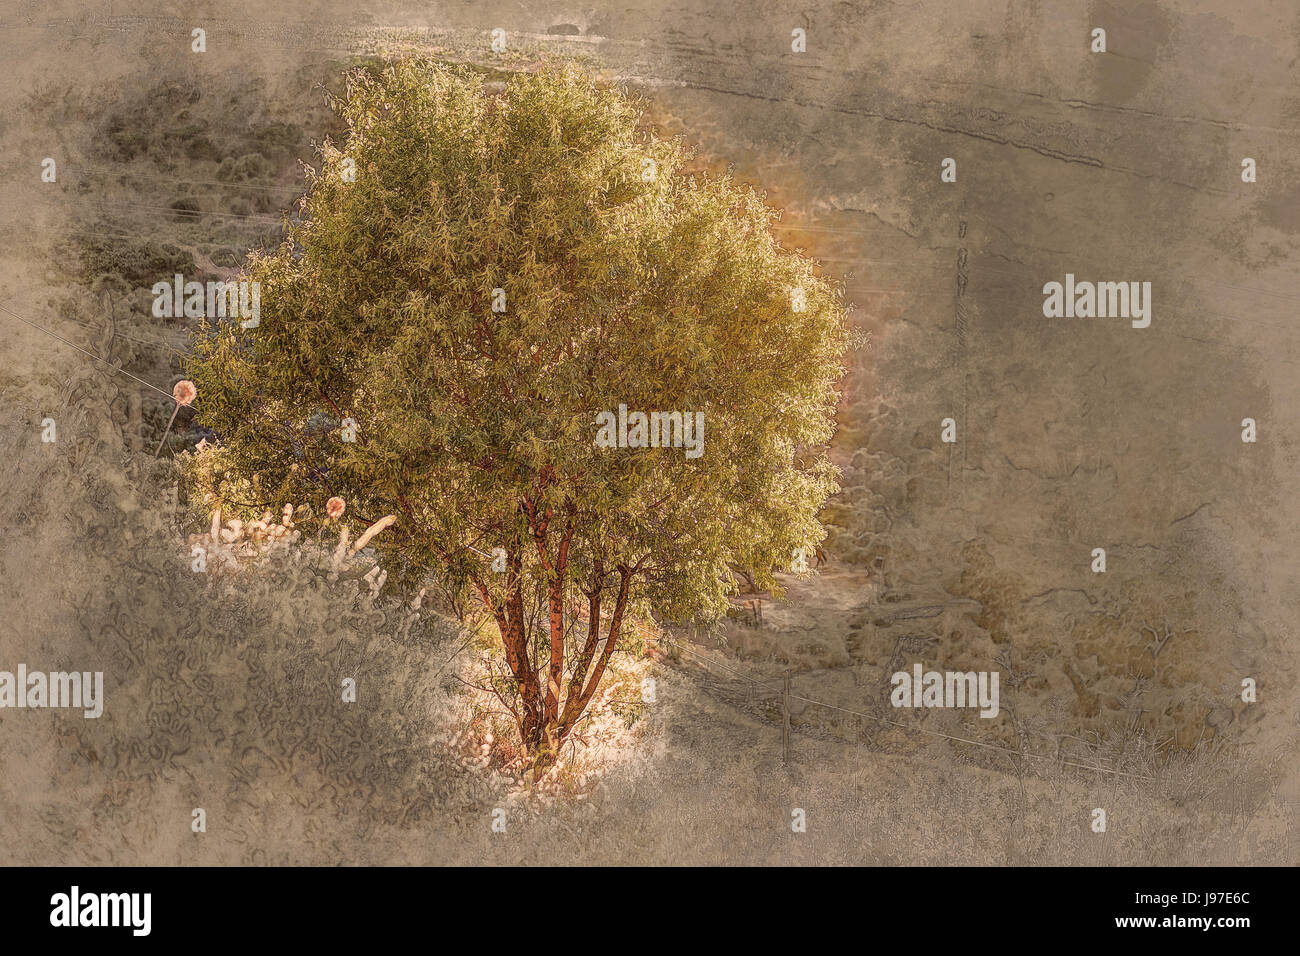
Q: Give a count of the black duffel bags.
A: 0